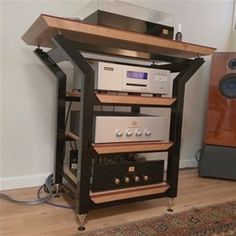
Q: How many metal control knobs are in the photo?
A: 8